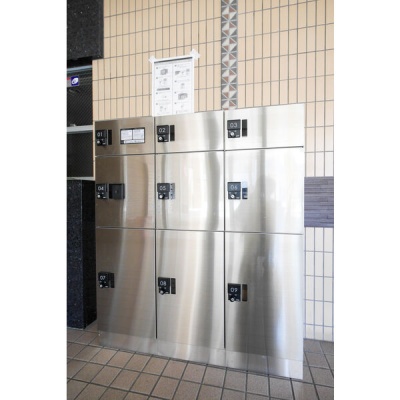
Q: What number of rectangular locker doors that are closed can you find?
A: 9